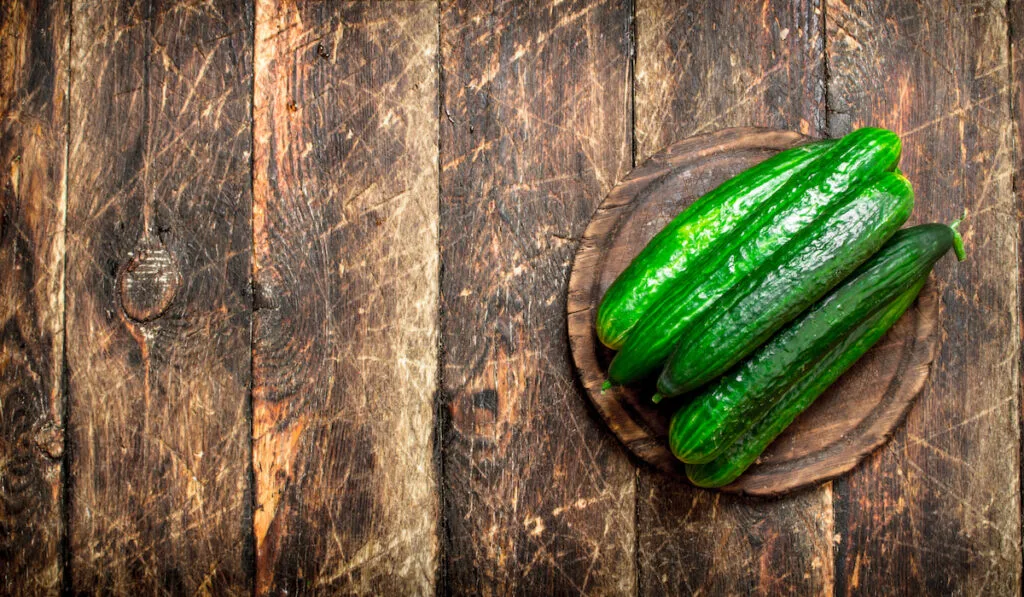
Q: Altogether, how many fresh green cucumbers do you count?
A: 5